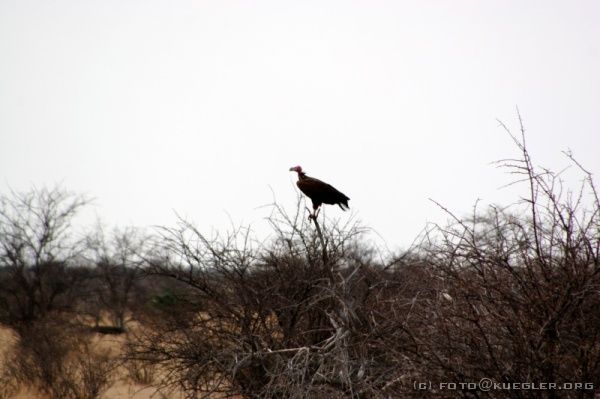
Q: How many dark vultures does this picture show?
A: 1